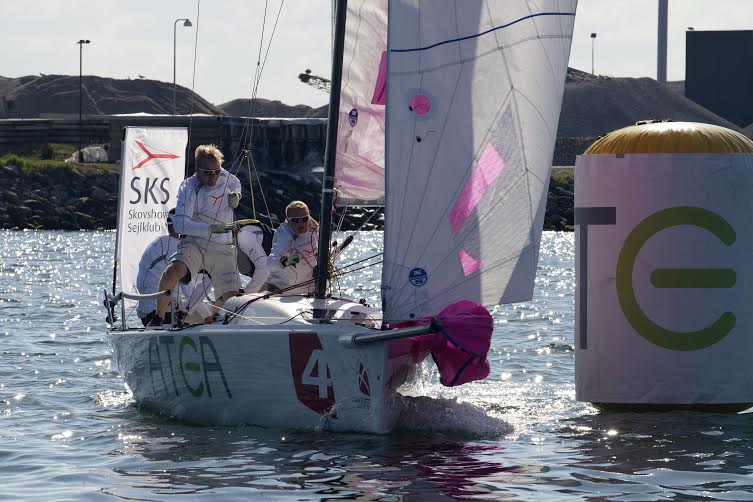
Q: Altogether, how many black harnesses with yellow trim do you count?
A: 1